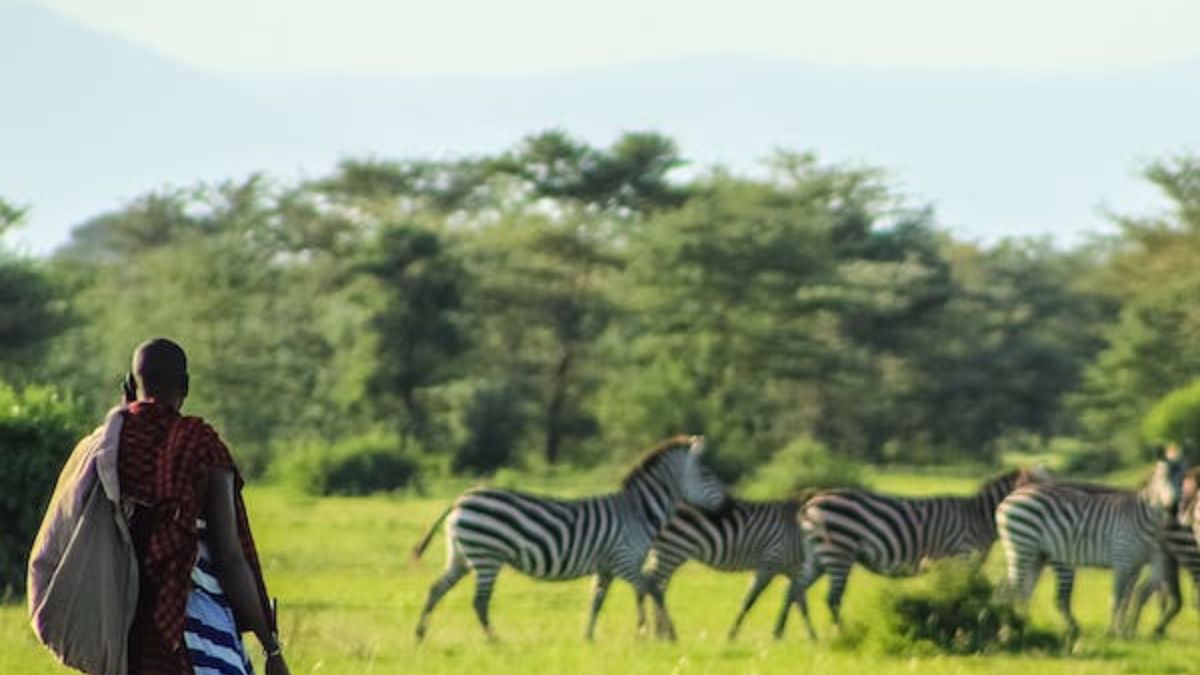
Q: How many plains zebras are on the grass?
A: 5